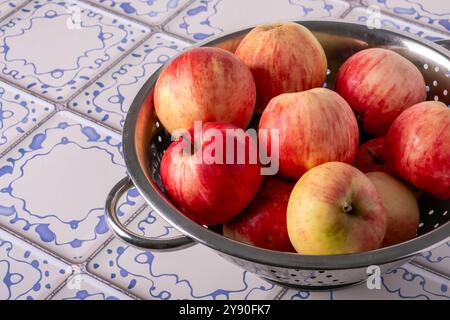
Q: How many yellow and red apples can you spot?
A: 10